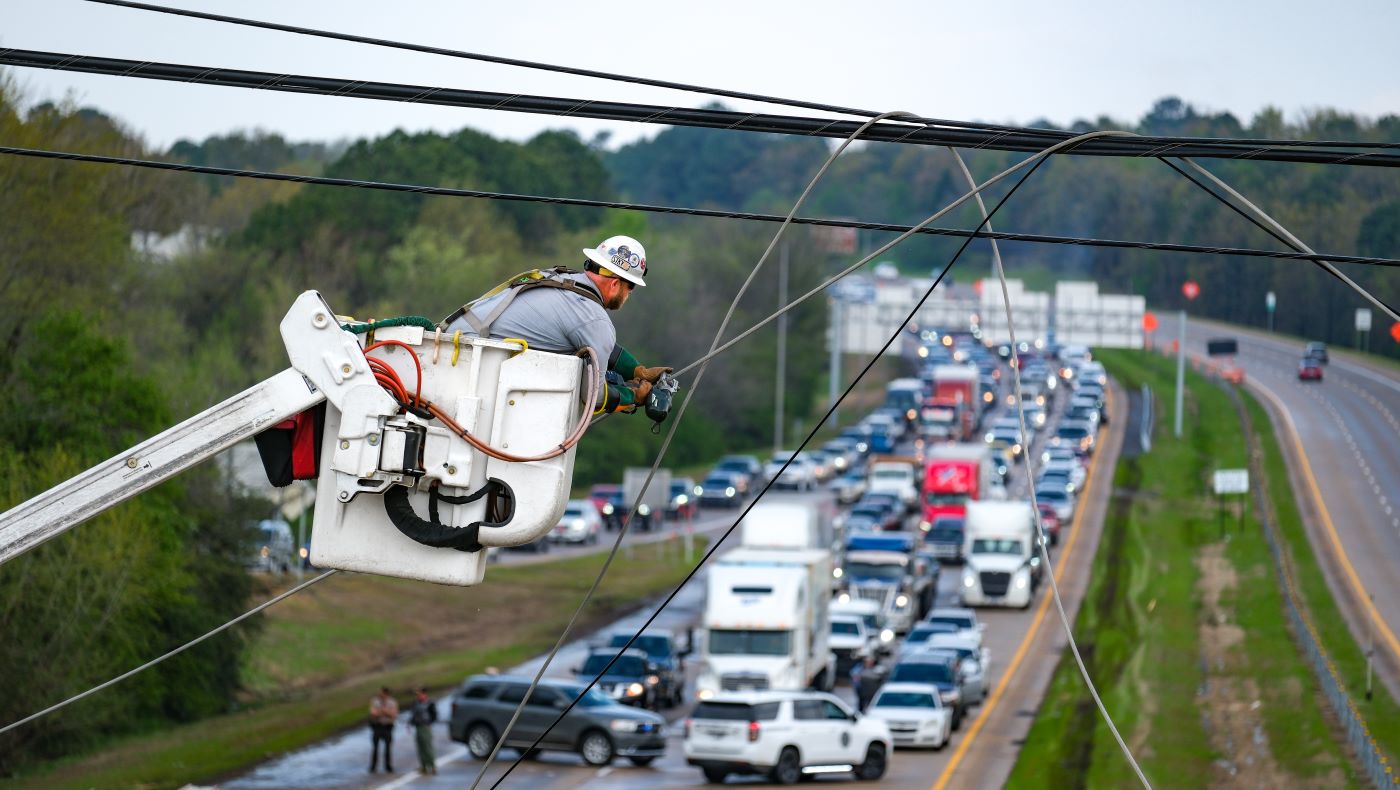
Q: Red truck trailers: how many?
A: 2